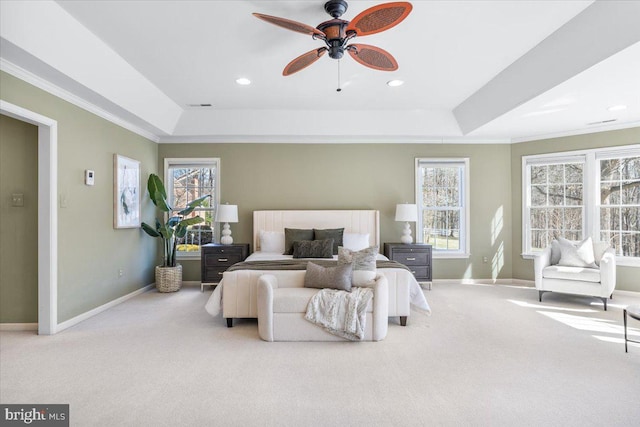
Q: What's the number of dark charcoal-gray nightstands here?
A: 2